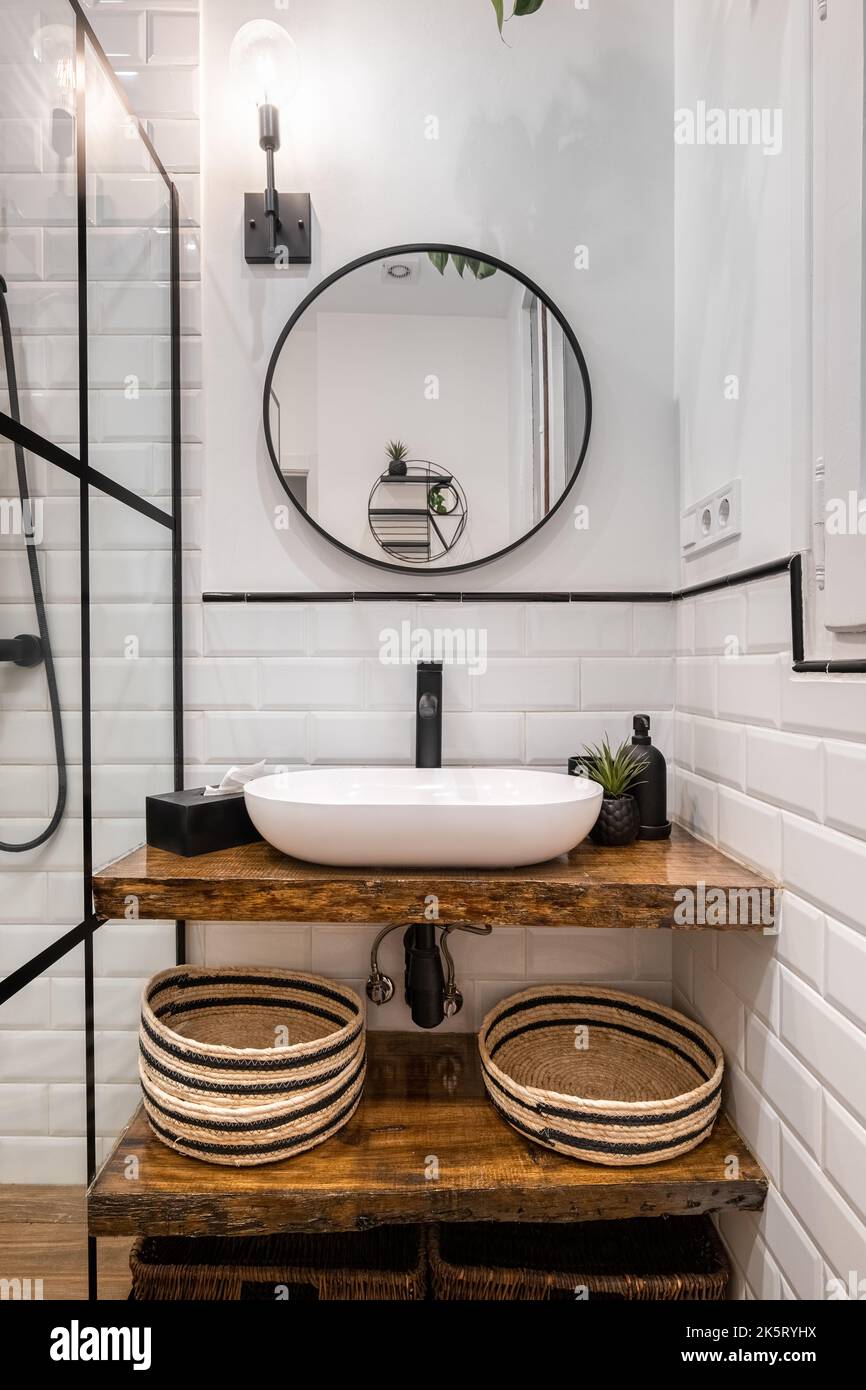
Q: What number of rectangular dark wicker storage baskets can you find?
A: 2